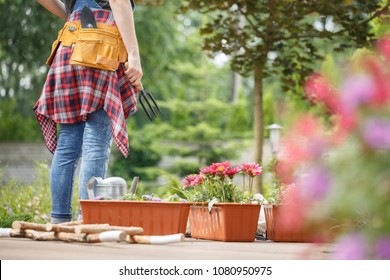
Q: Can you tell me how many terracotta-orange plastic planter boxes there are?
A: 3